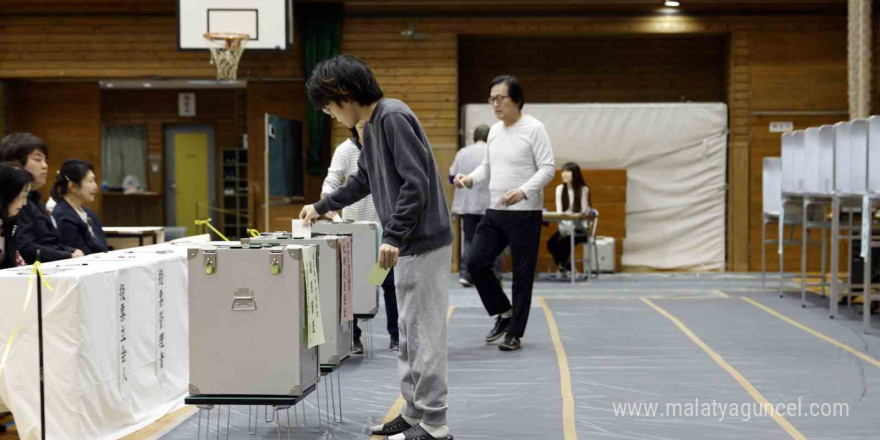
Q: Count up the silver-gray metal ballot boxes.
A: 3